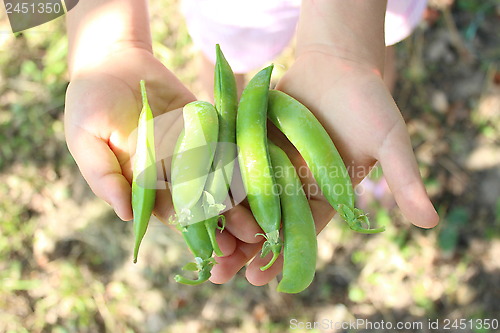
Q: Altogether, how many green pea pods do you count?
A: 7